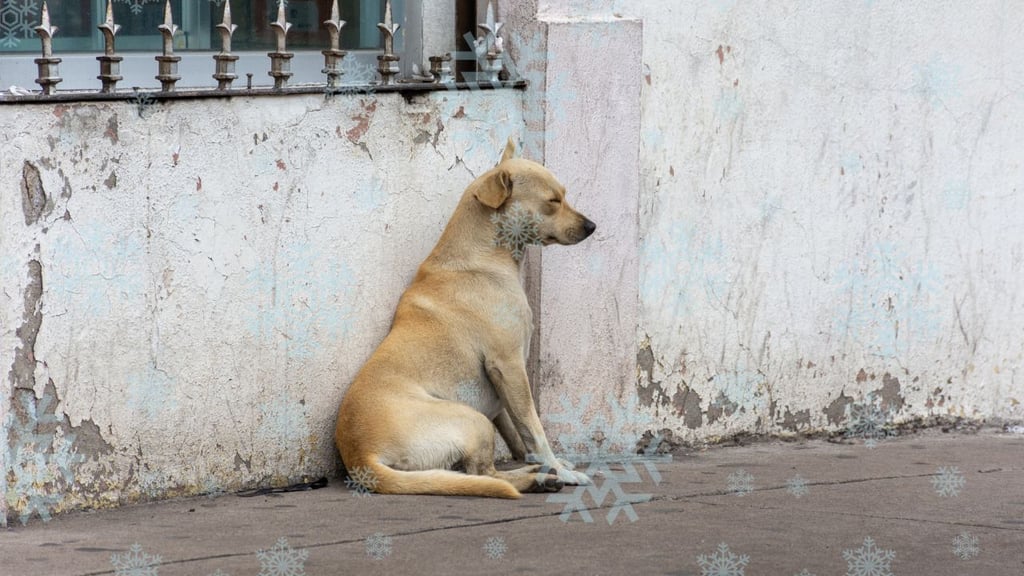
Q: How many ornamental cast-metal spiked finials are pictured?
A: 8